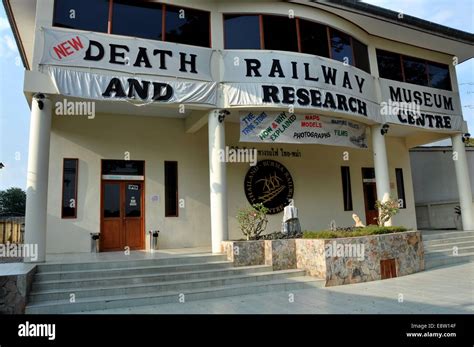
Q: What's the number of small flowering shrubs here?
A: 2